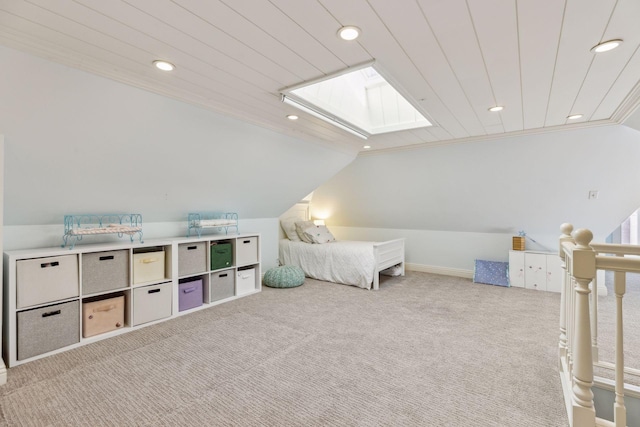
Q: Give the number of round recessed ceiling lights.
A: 7